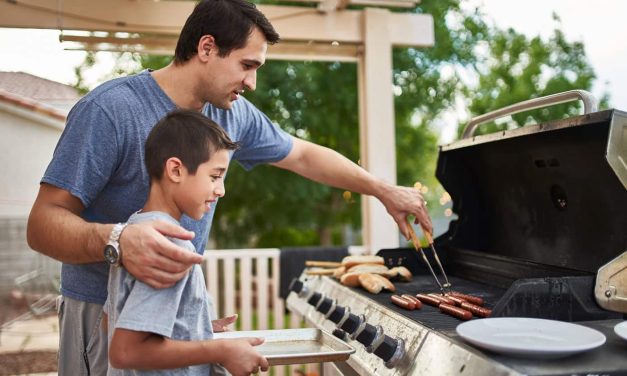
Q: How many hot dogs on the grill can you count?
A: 8